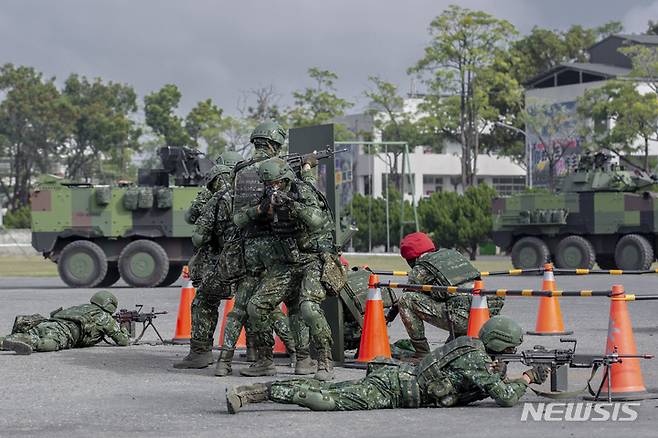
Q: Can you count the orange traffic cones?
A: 7